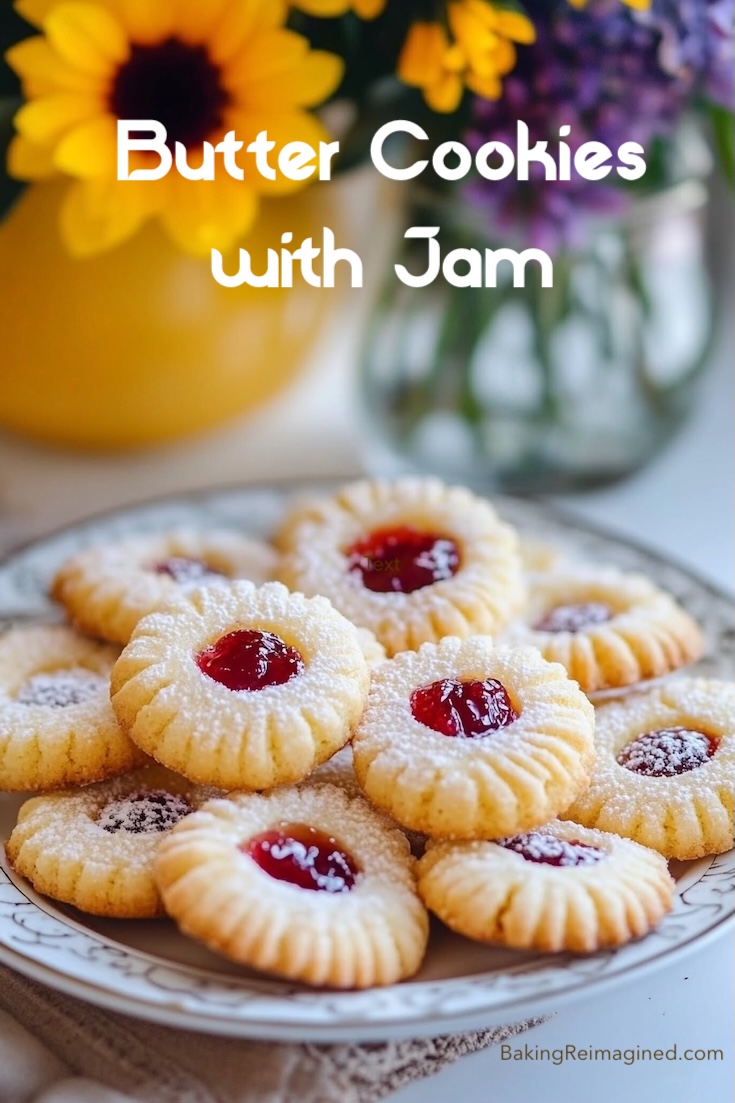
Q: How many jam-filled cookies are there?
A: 10